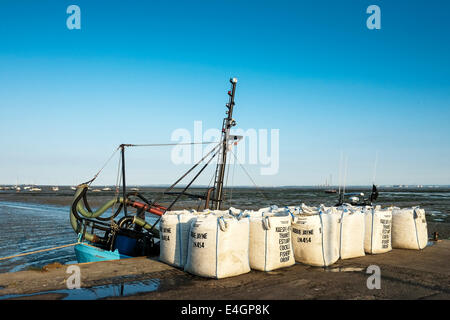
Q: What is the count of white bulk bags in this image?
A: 7